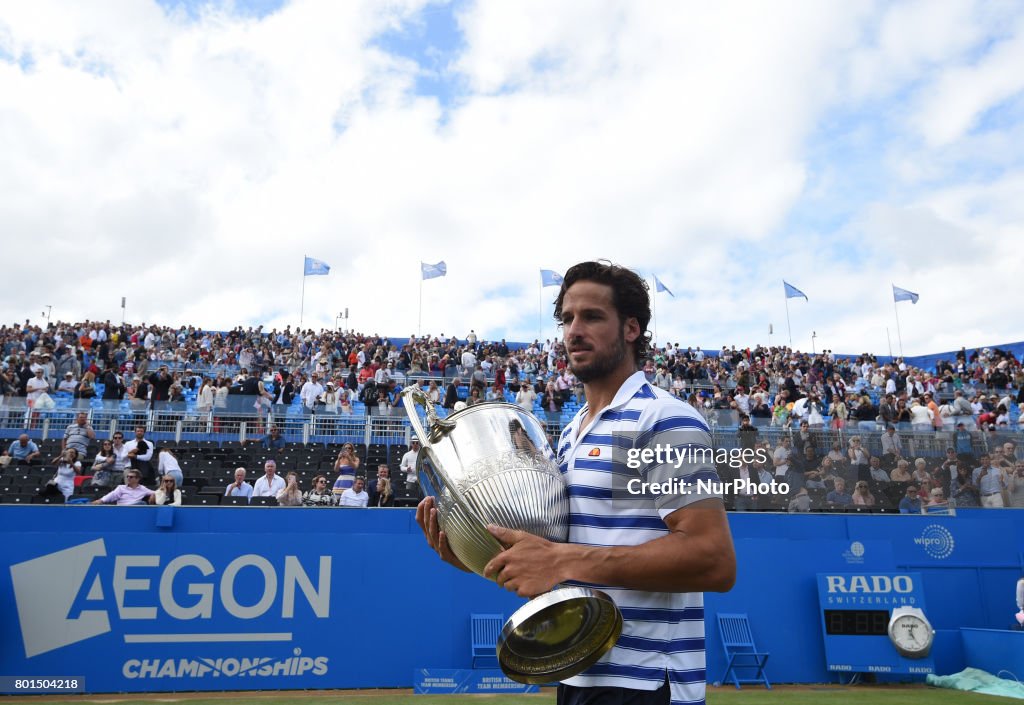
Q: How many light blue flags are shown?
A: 6